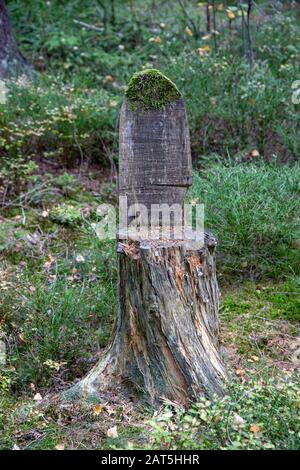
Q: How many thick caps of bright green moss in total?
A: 1